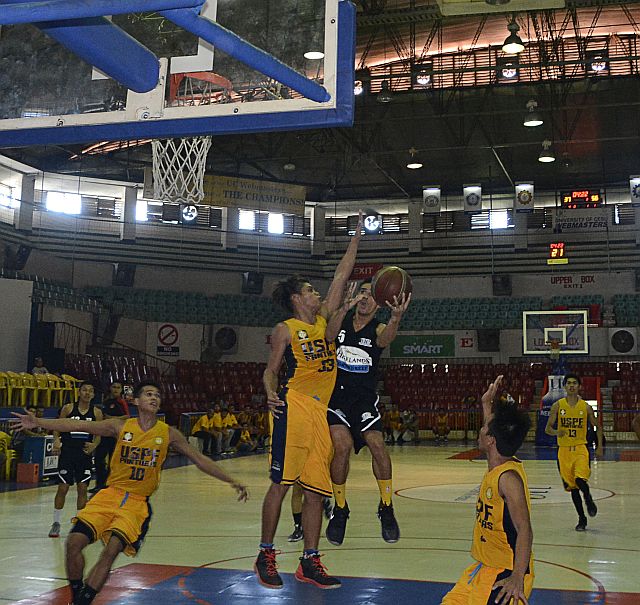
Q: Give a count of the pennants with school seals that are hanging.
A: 4